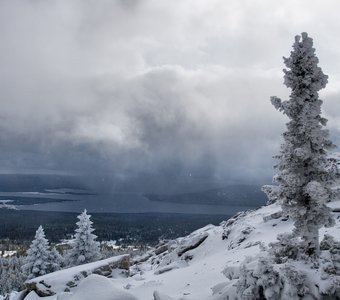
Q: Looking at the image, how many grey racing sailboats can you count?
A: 0